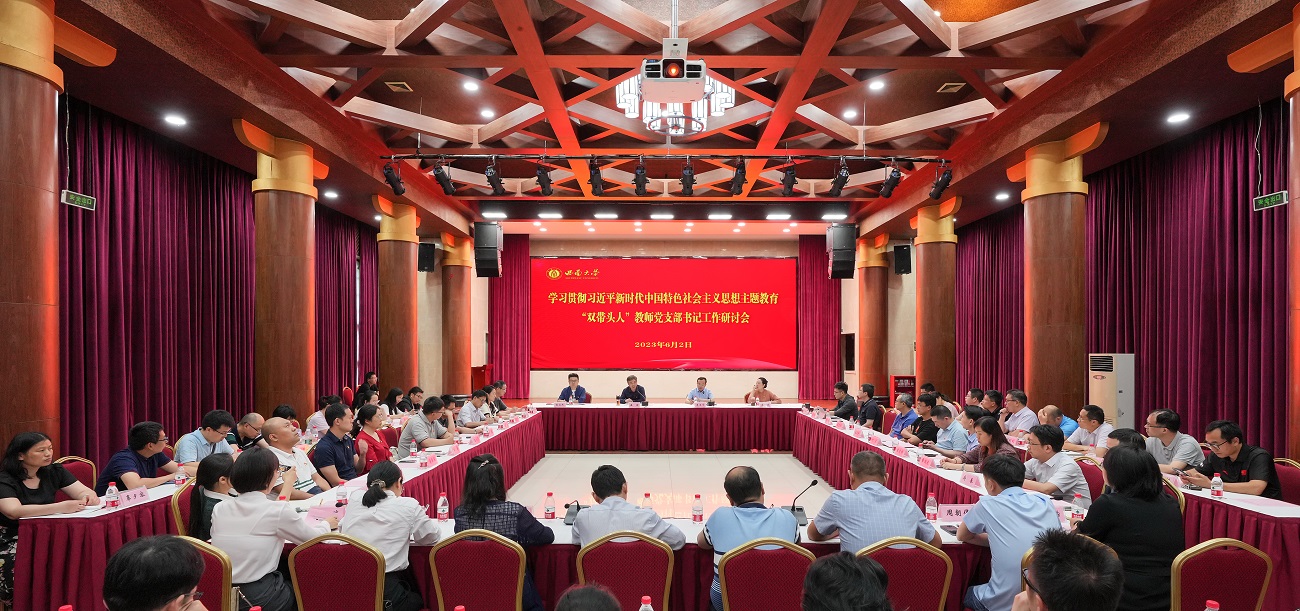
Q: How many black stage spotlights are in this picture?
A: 12